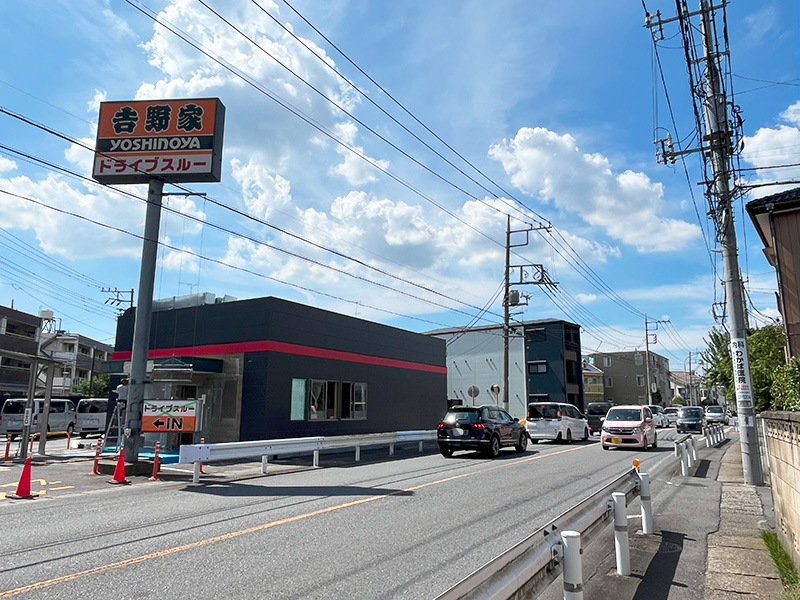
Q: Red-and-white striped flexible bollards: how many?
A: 4